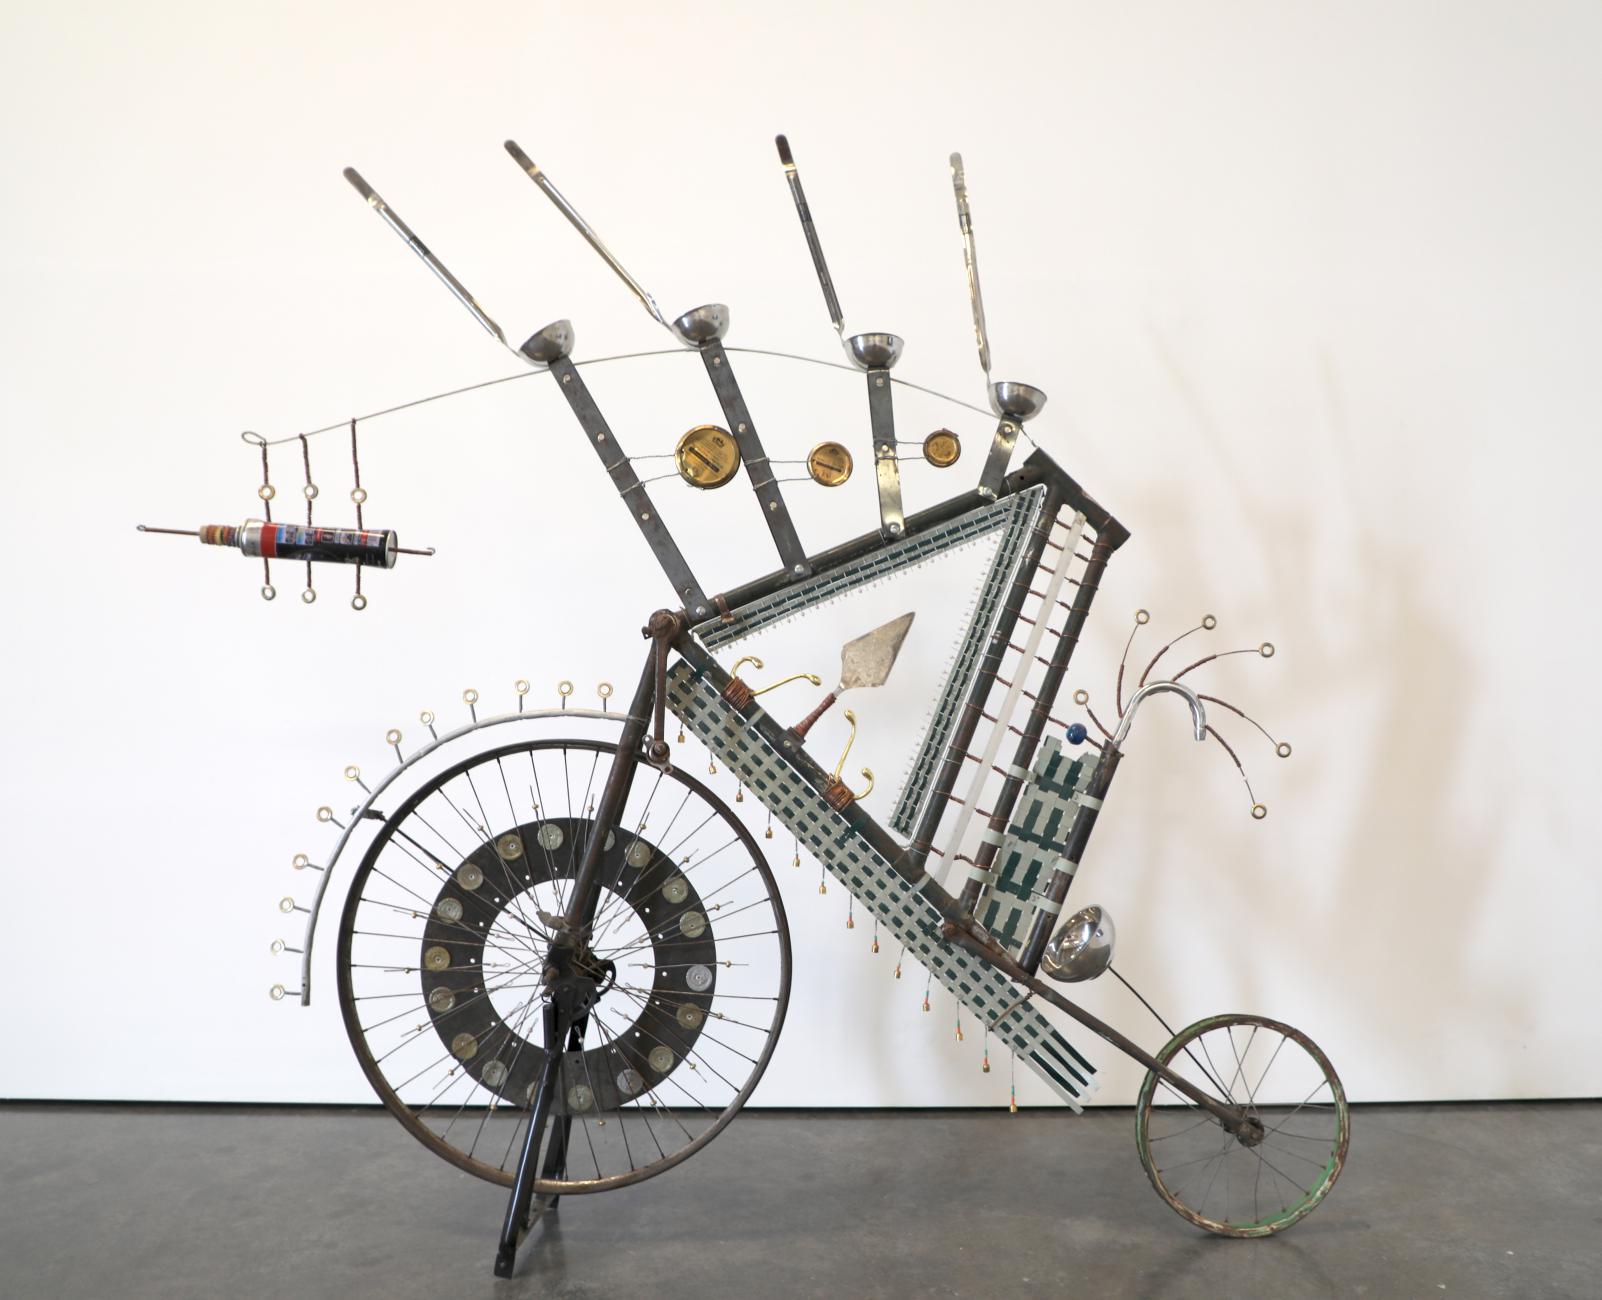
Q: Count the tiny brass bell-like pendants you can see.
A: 13